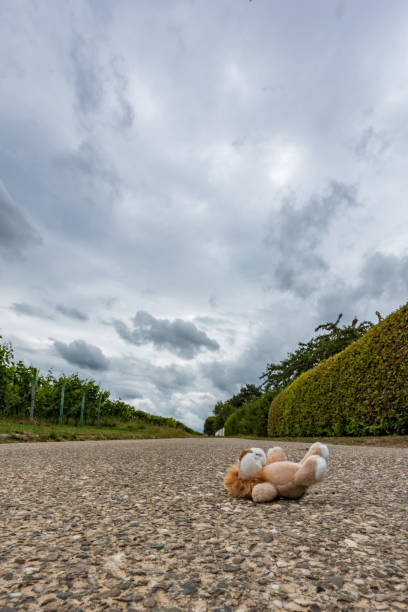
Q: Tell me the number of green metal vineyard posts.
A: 4